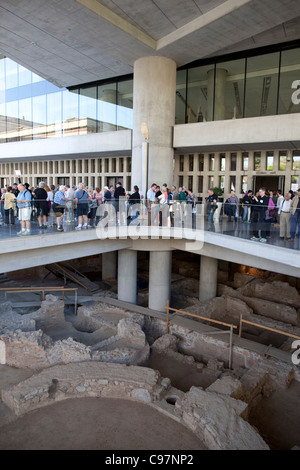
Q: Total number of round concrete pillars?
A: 5